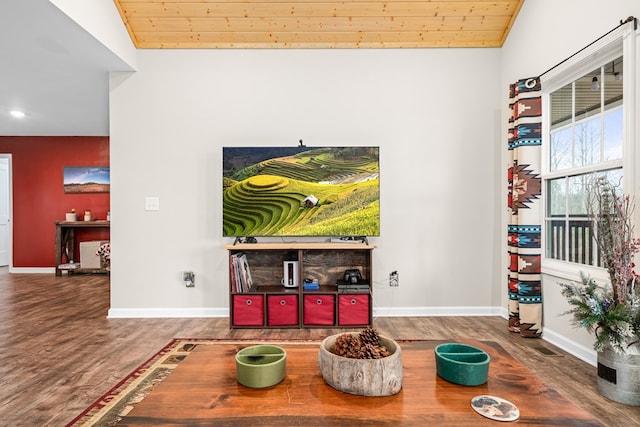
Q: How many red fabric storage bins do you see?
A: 4